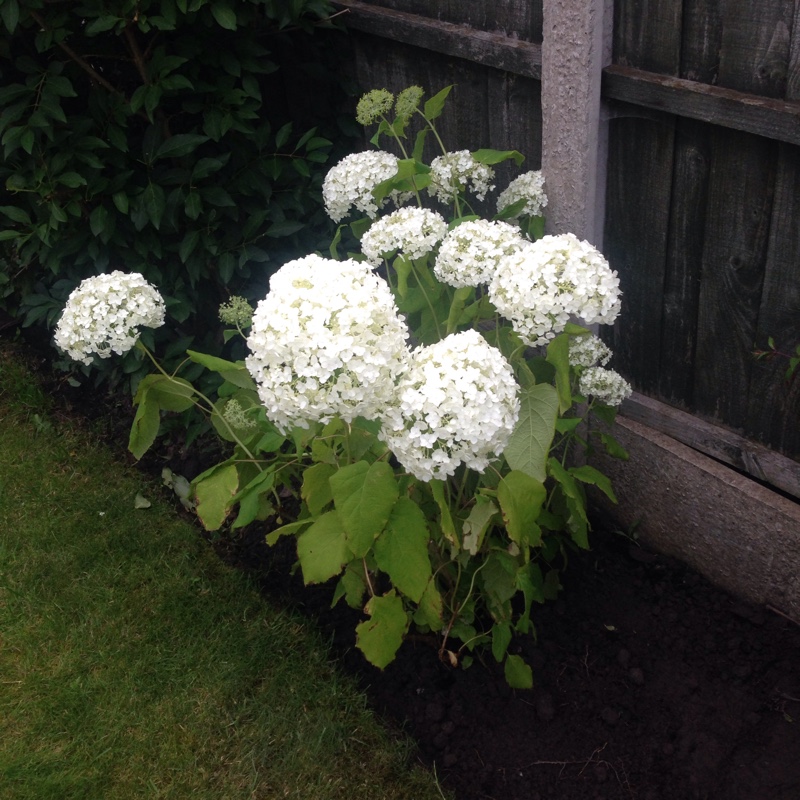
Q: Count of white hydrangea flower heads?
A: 11